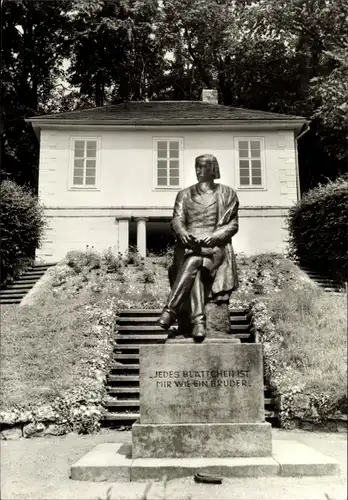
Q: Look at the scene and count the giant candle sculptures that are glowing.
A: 0